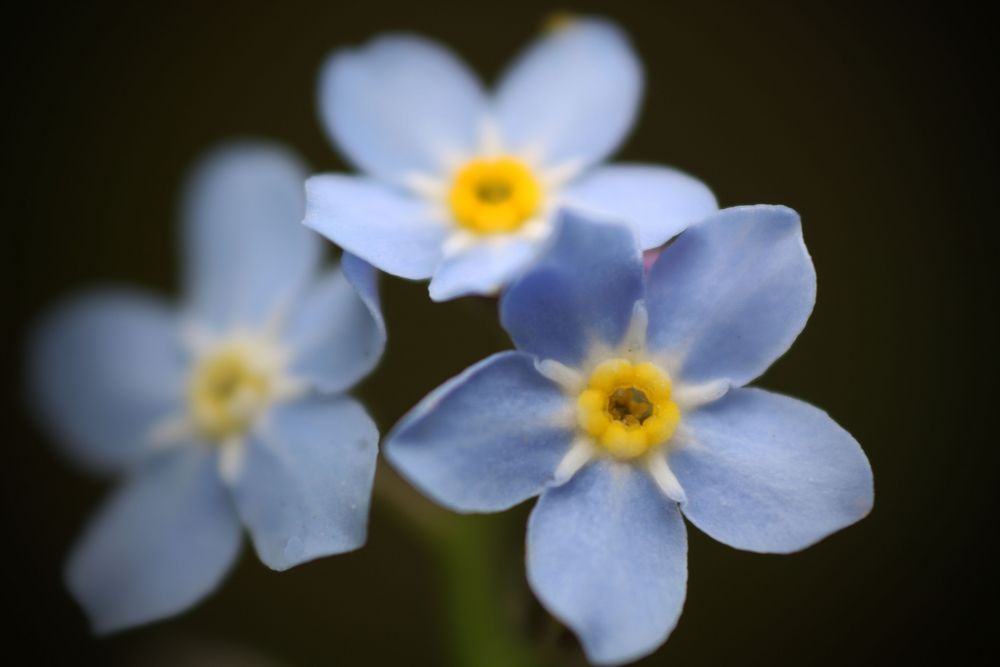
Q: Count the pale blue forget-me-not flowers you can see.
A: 3